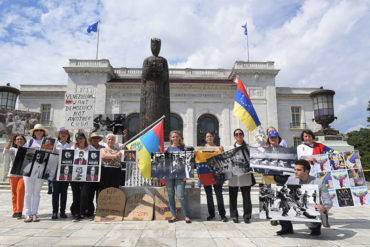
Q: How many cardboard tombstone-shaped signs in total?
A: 3